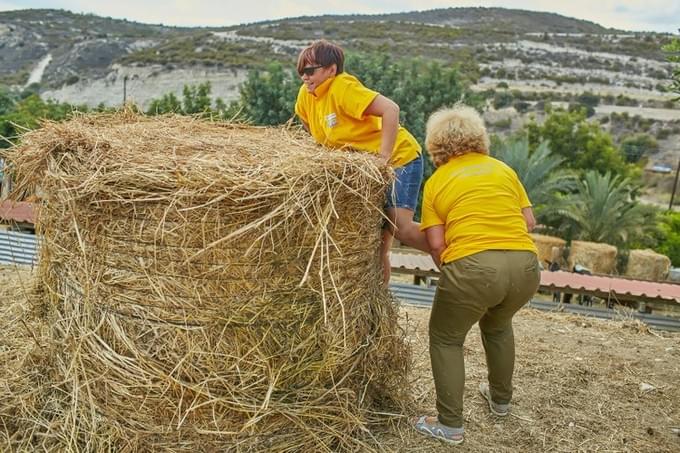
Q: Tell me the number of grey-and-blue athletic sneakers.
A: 2